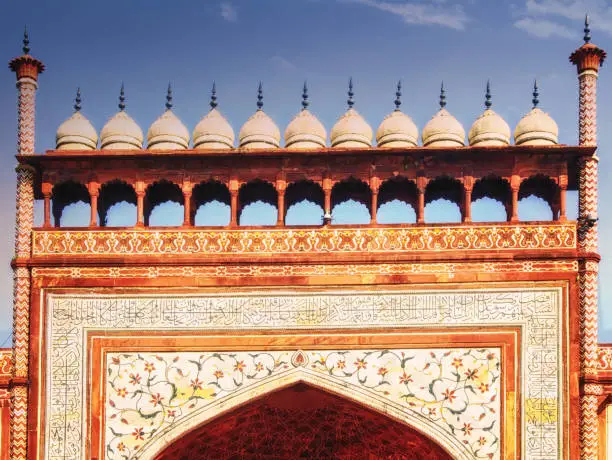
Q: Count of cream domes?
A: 11